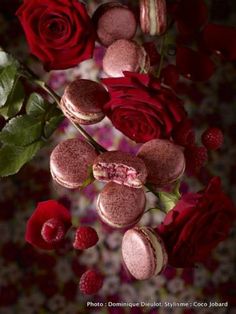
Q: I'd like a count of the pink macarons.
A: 9